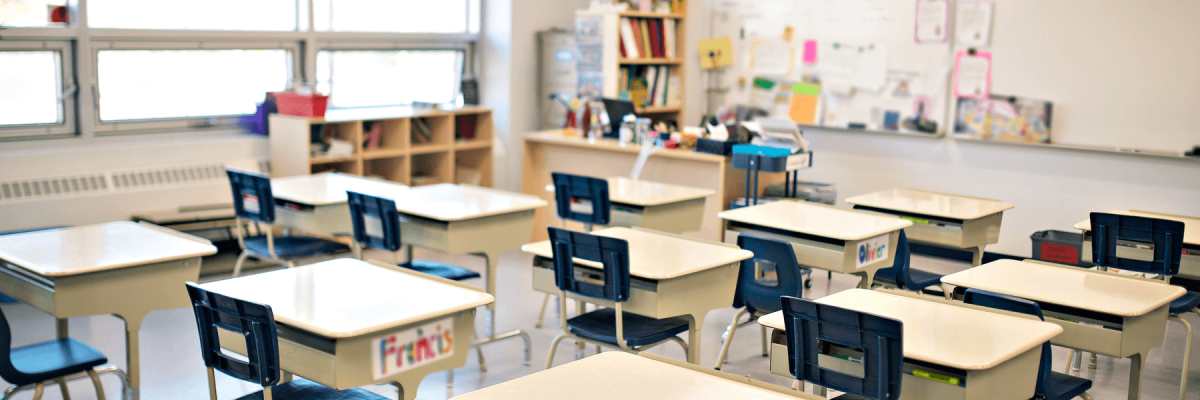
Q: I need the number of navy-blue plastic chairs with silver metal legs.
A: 11